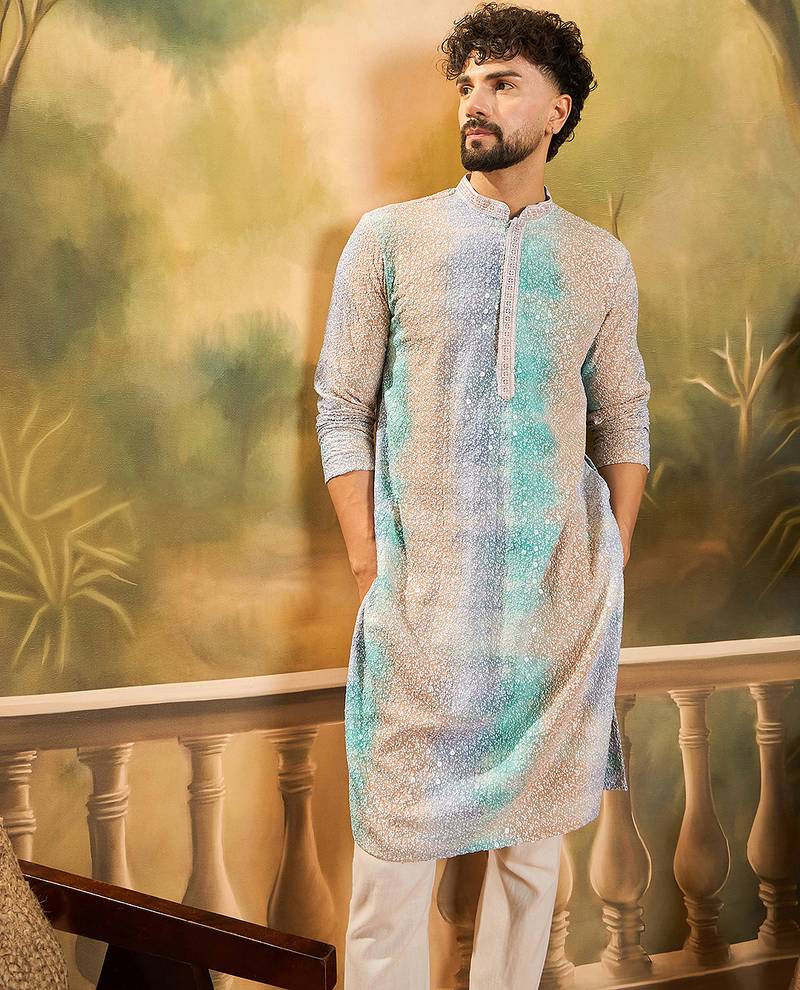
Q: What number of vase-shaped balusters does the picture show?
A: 9